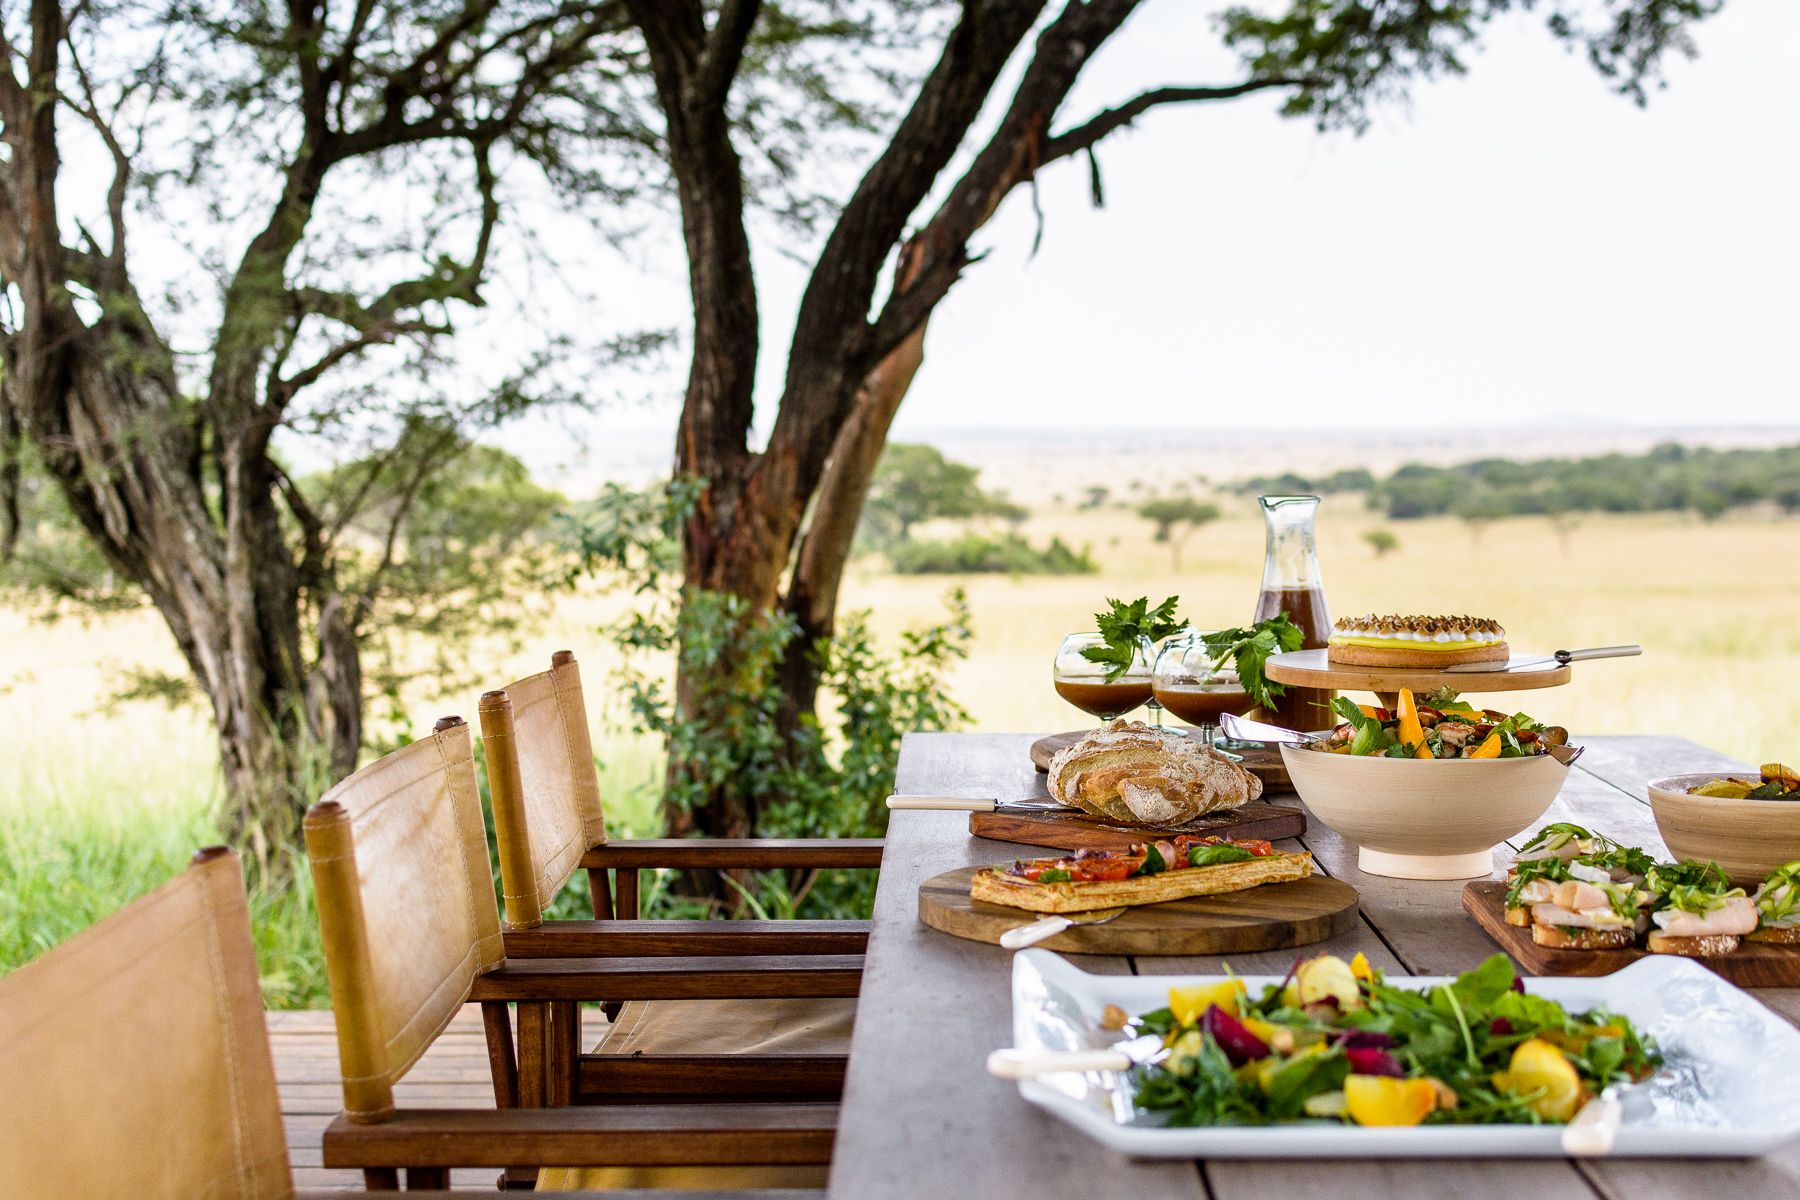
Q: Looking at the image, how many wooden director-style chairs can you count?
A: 3